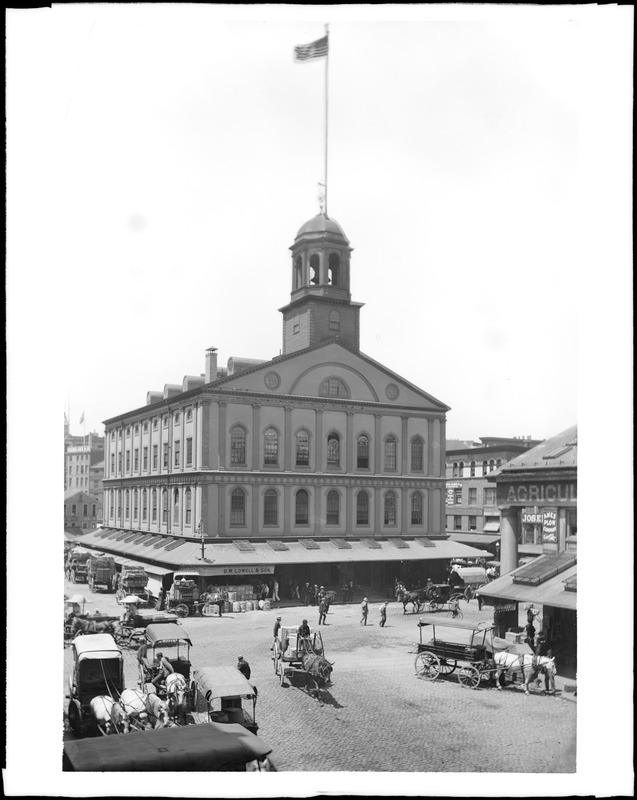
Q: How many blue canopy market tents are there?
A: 0